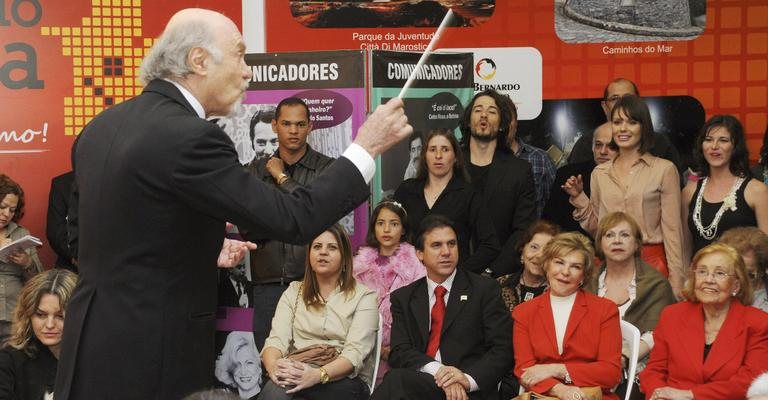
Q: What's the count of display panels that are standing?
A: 2